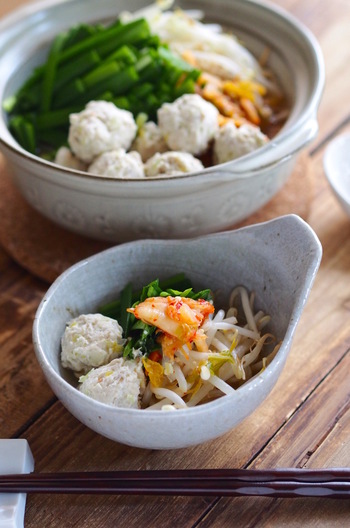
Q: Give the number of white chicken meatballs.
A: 9